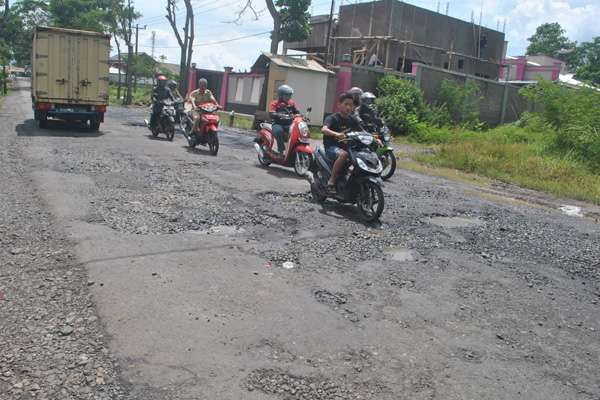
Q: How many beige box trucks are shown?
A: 1